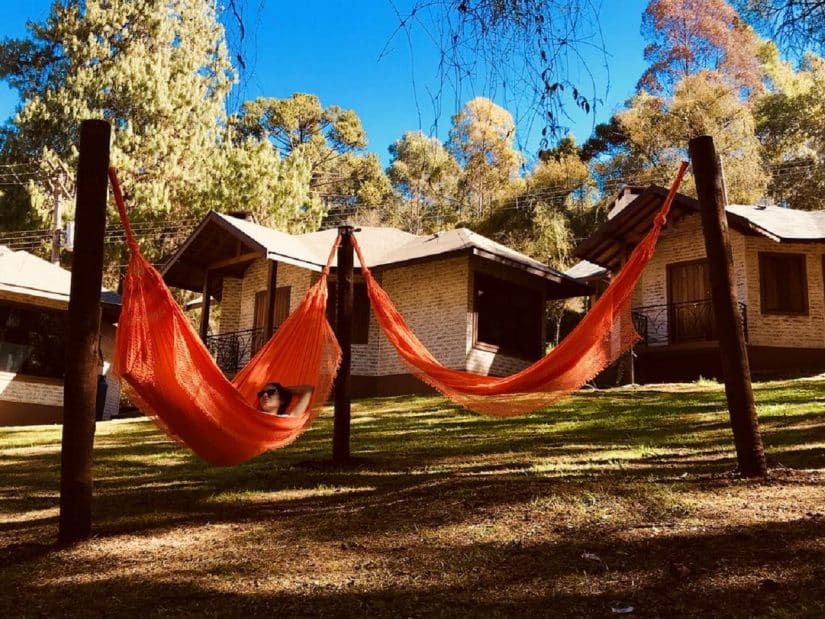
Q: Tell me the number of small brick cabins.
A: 3